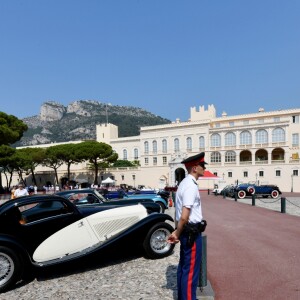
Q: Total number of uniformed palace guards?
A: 1